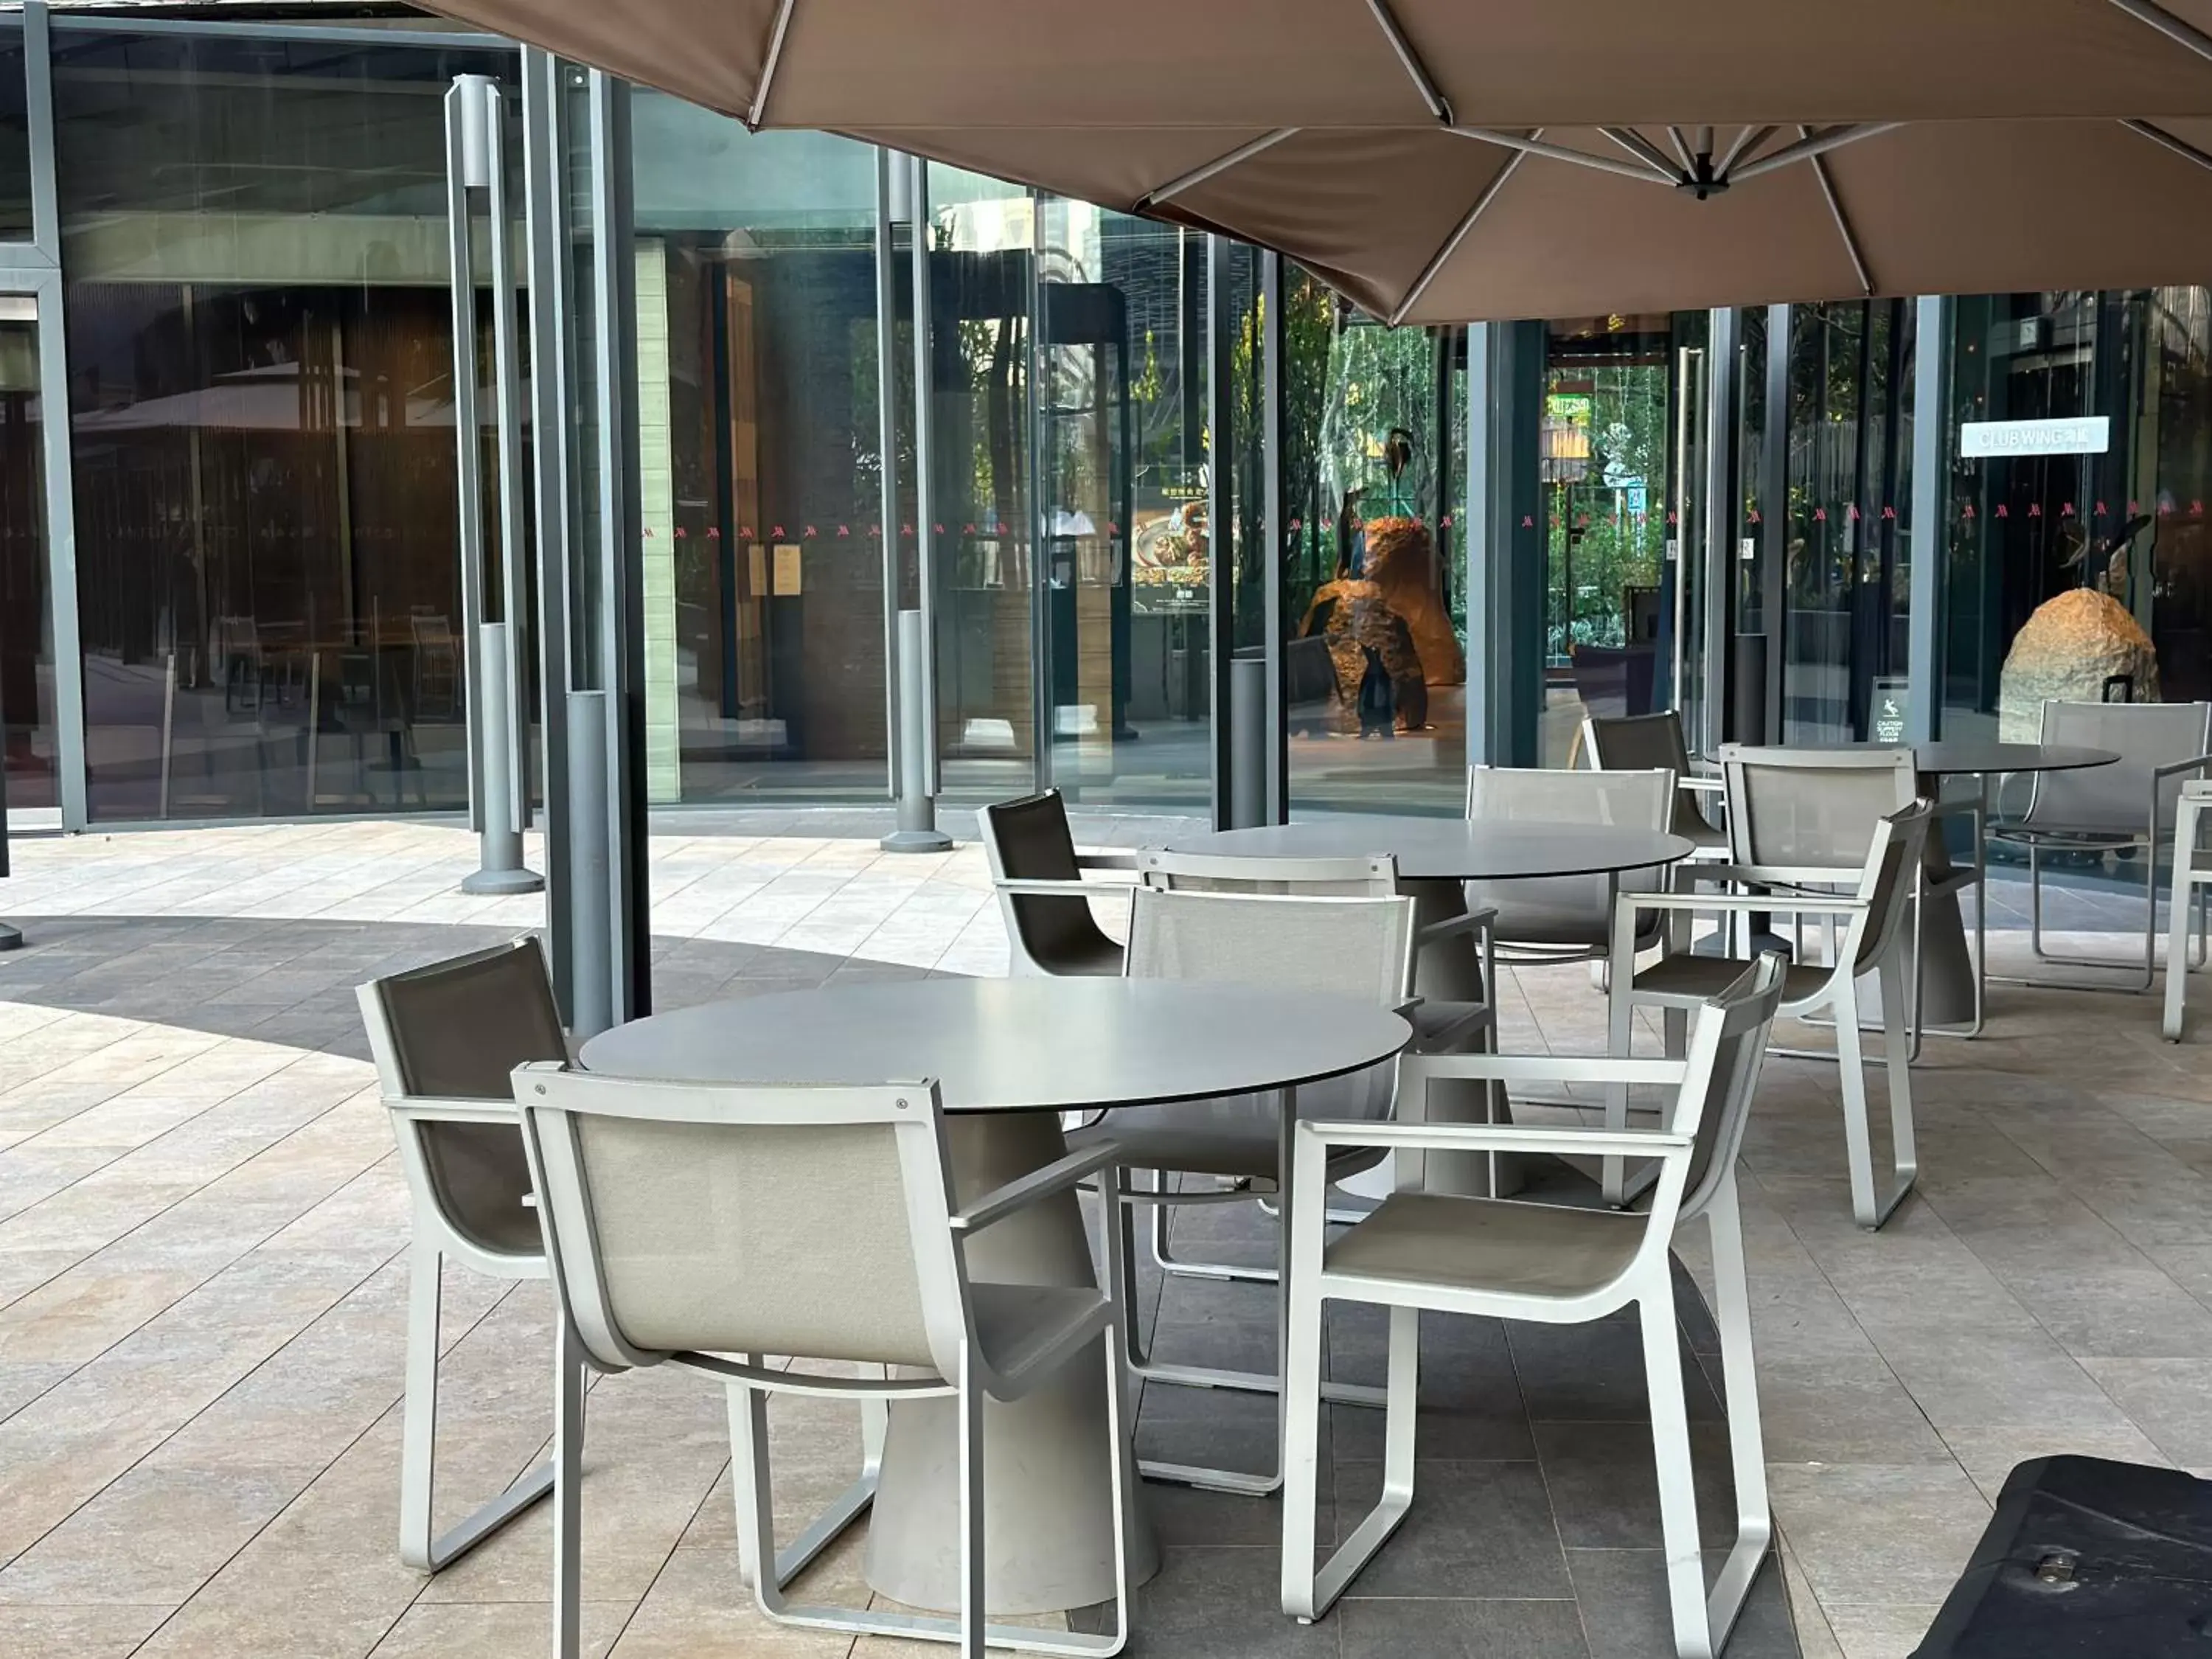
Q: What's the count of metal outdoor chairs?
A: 12